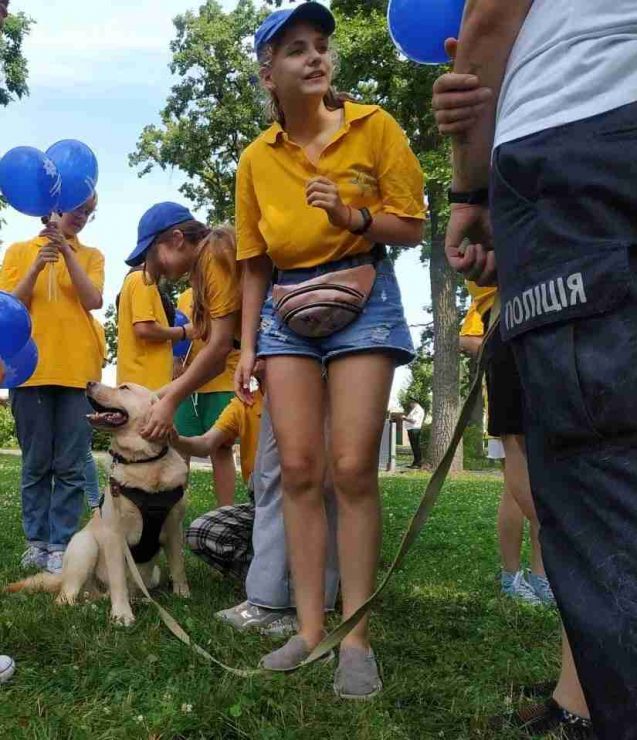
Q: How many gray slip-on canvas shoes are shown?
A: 2